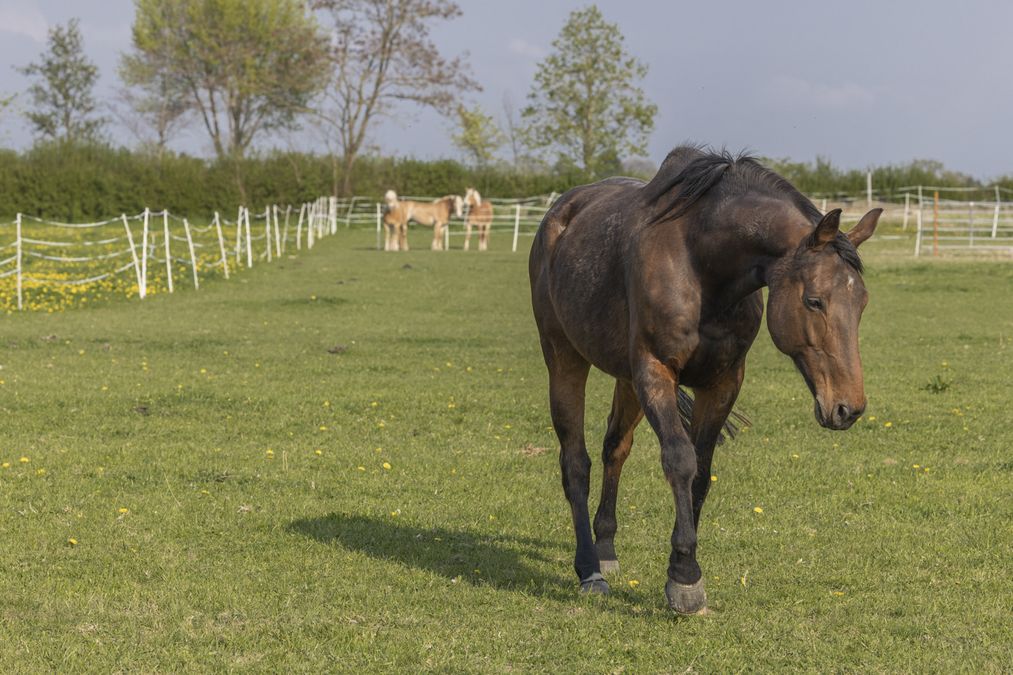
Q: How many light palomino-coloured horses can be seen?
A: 3